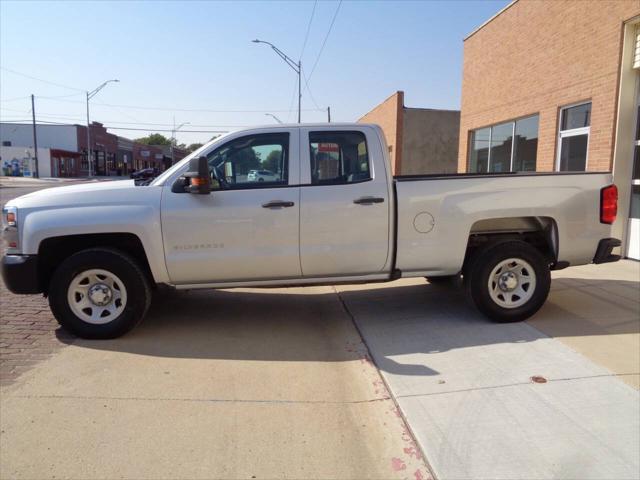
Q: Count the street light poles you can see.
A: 4